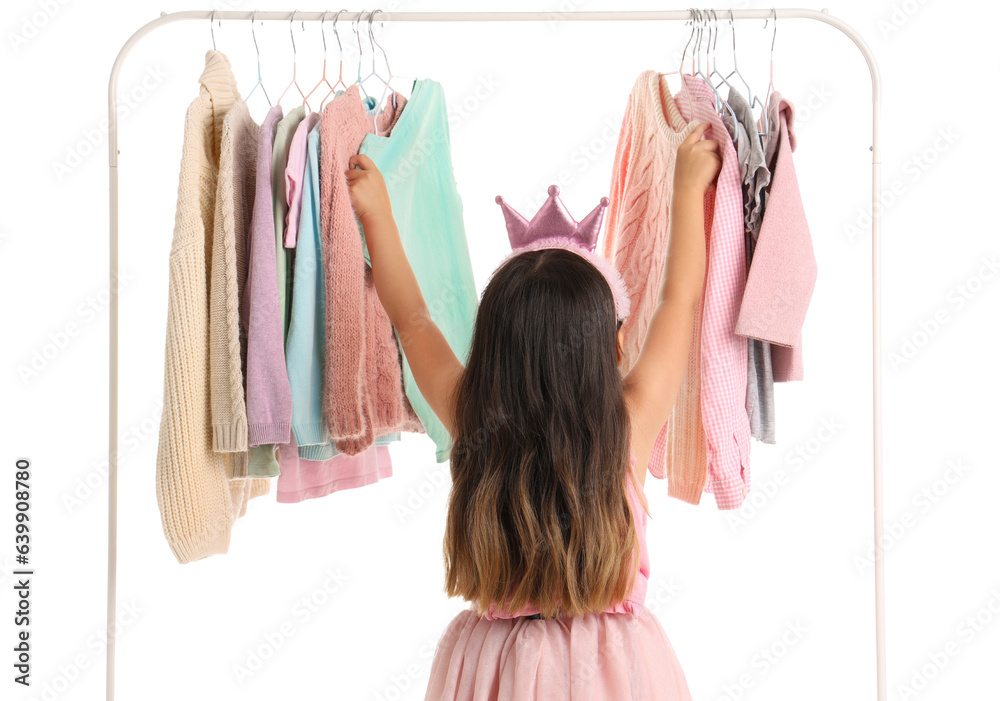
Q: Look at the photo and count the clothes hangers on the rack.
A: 15